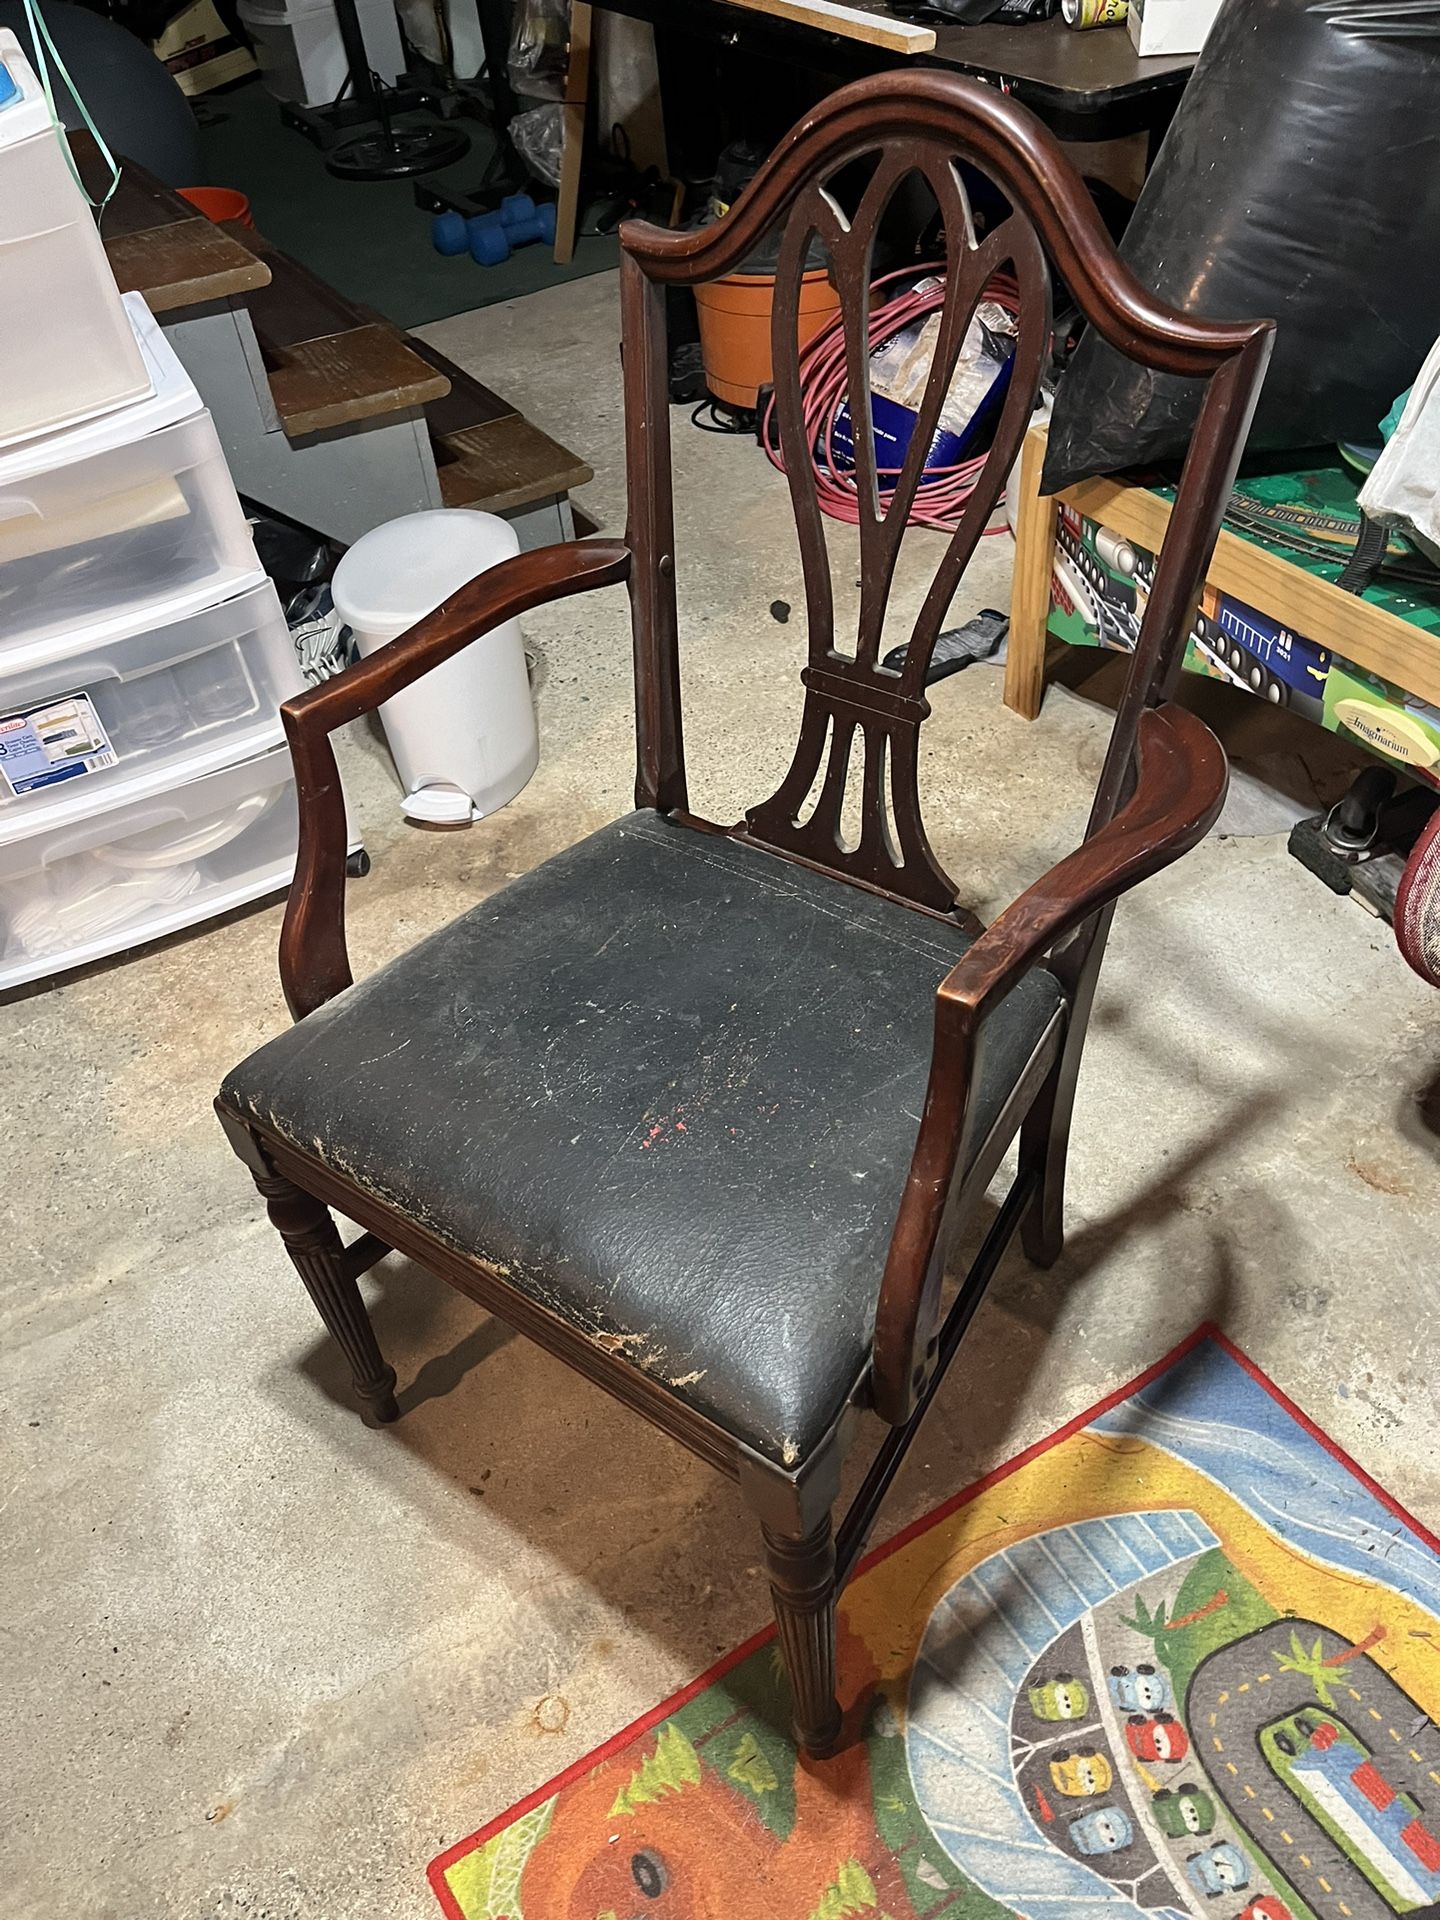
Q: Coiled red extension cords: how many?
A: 1